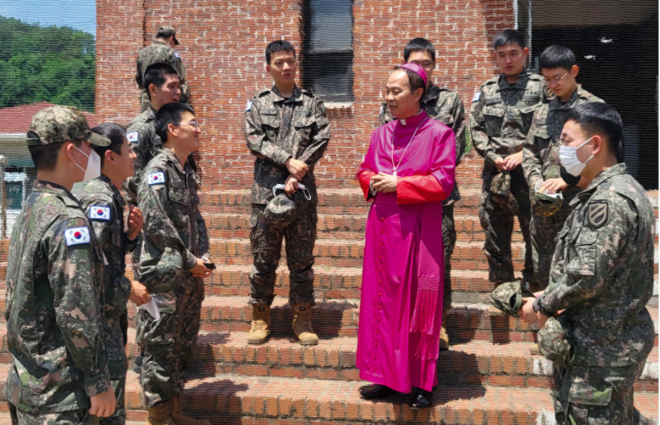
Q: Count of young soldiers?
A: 10